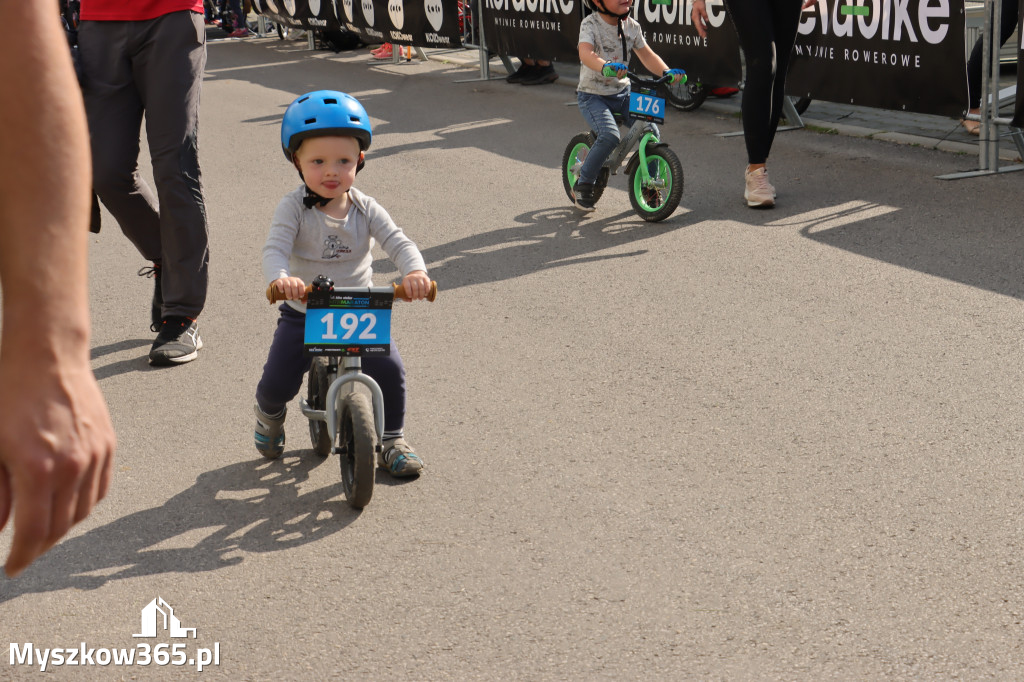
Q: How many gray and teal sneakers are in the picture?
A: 2